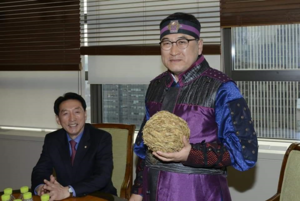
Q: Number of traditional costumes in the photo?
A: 1